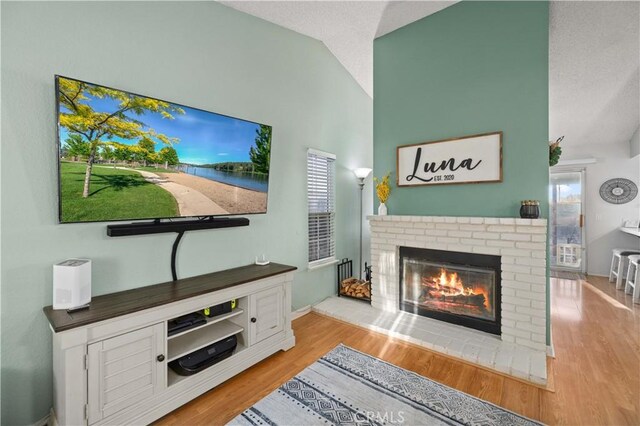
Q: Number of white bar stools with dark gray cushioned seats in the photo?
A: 2